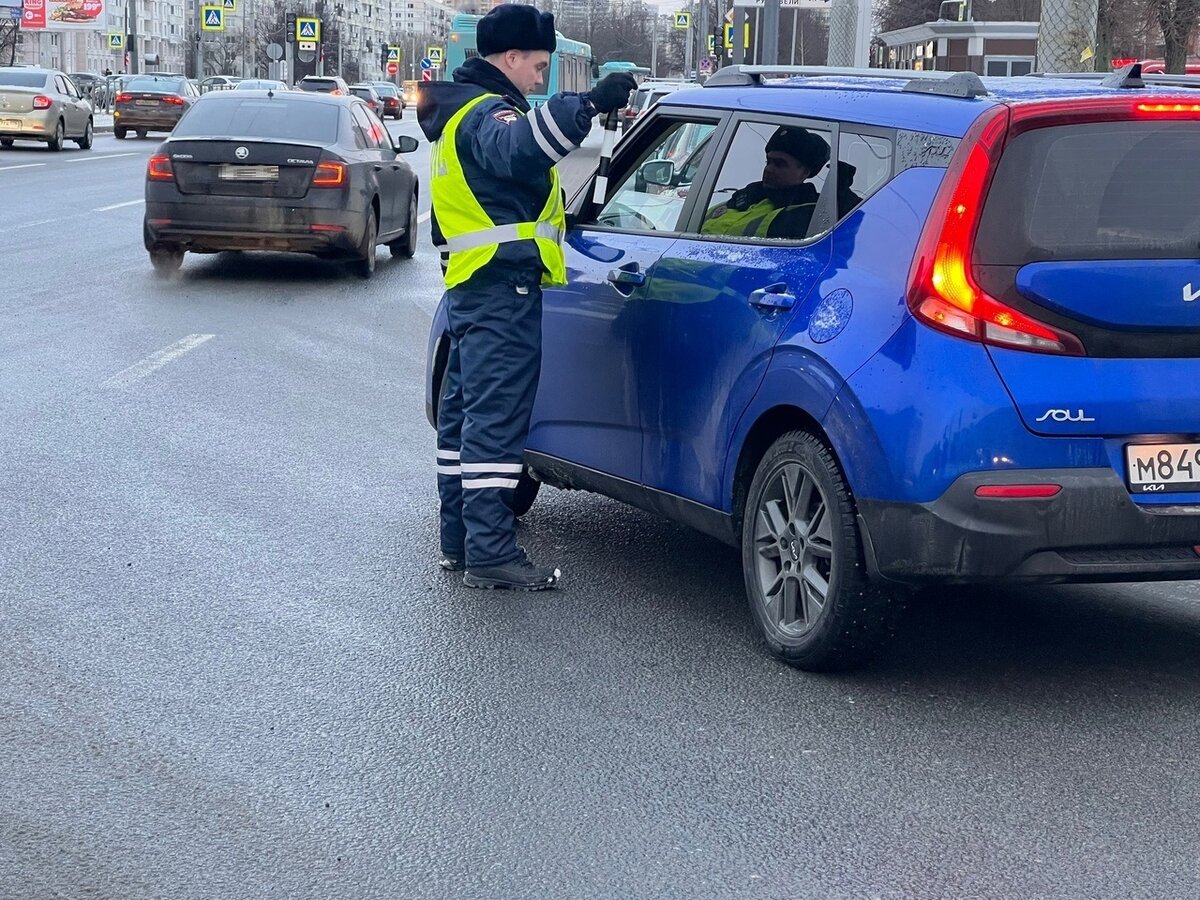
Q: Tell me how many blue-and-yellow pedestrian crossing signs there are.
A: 9